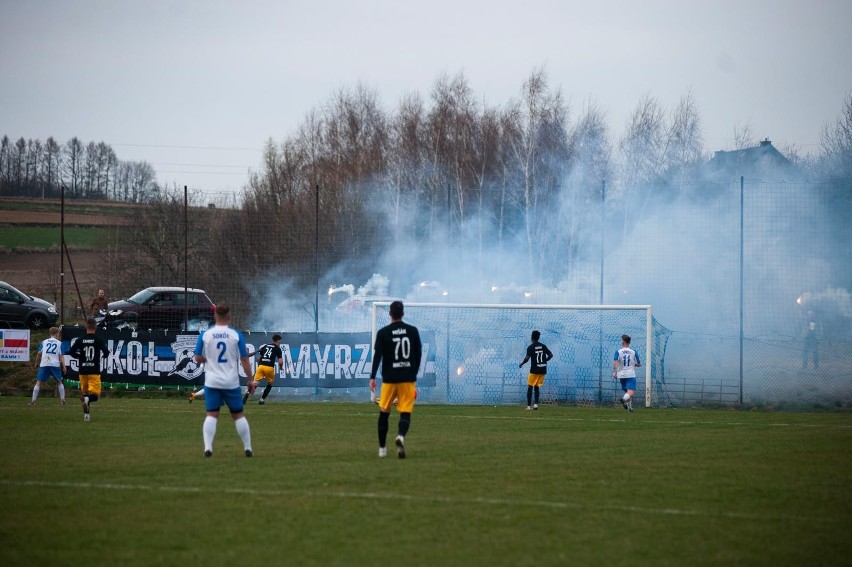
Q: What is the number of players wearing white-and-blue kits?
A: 3